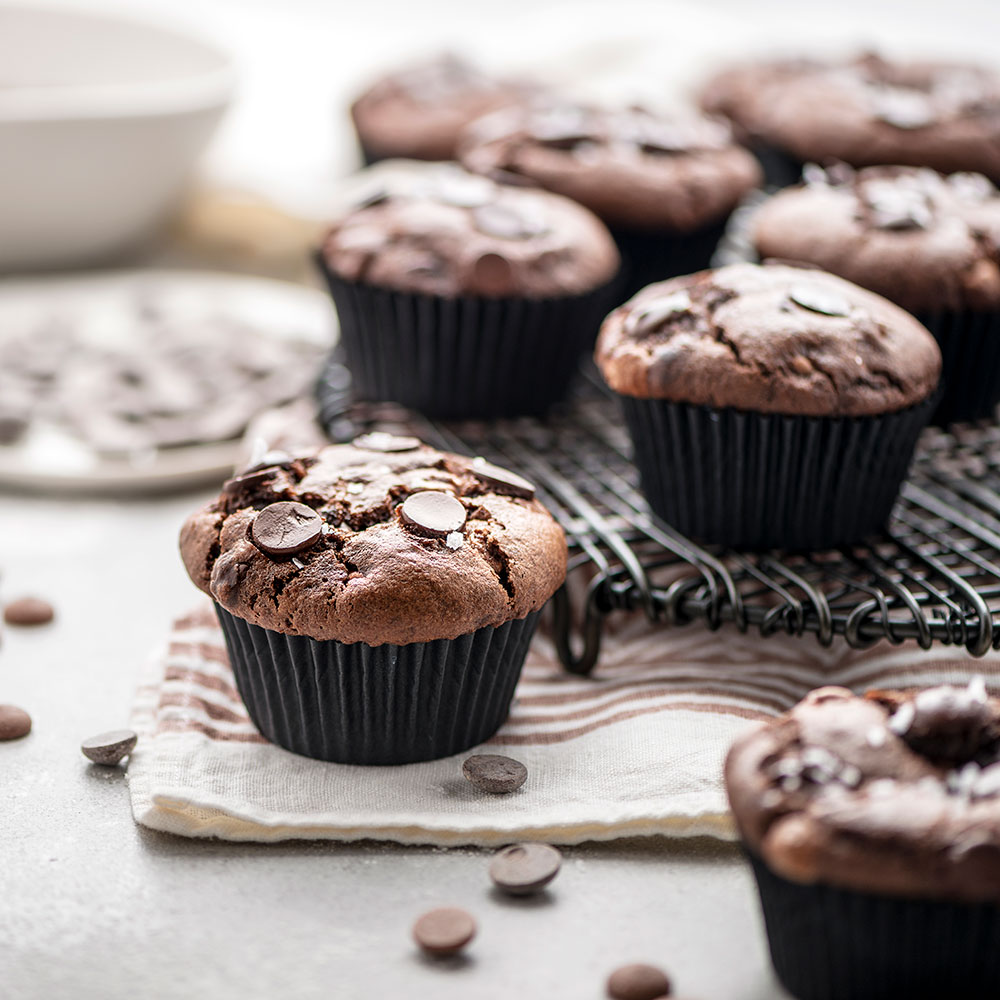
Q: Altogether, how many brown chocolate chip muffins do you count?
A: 8